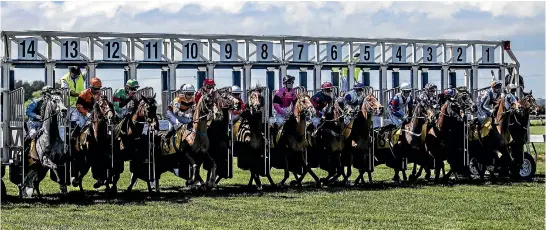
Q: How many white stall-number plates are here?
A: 14